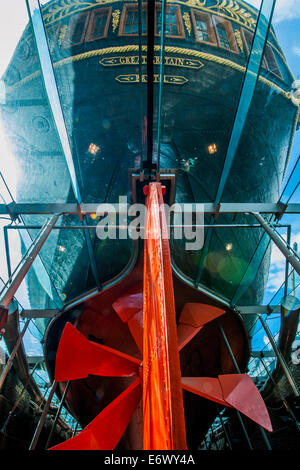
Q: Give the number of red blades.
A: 5